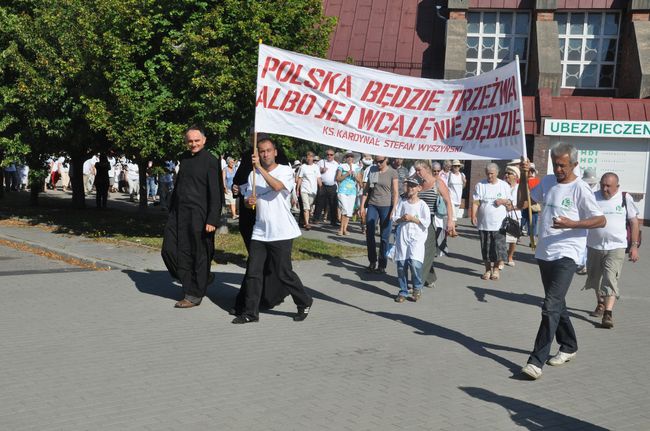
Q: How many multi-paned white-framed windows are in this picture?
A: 2